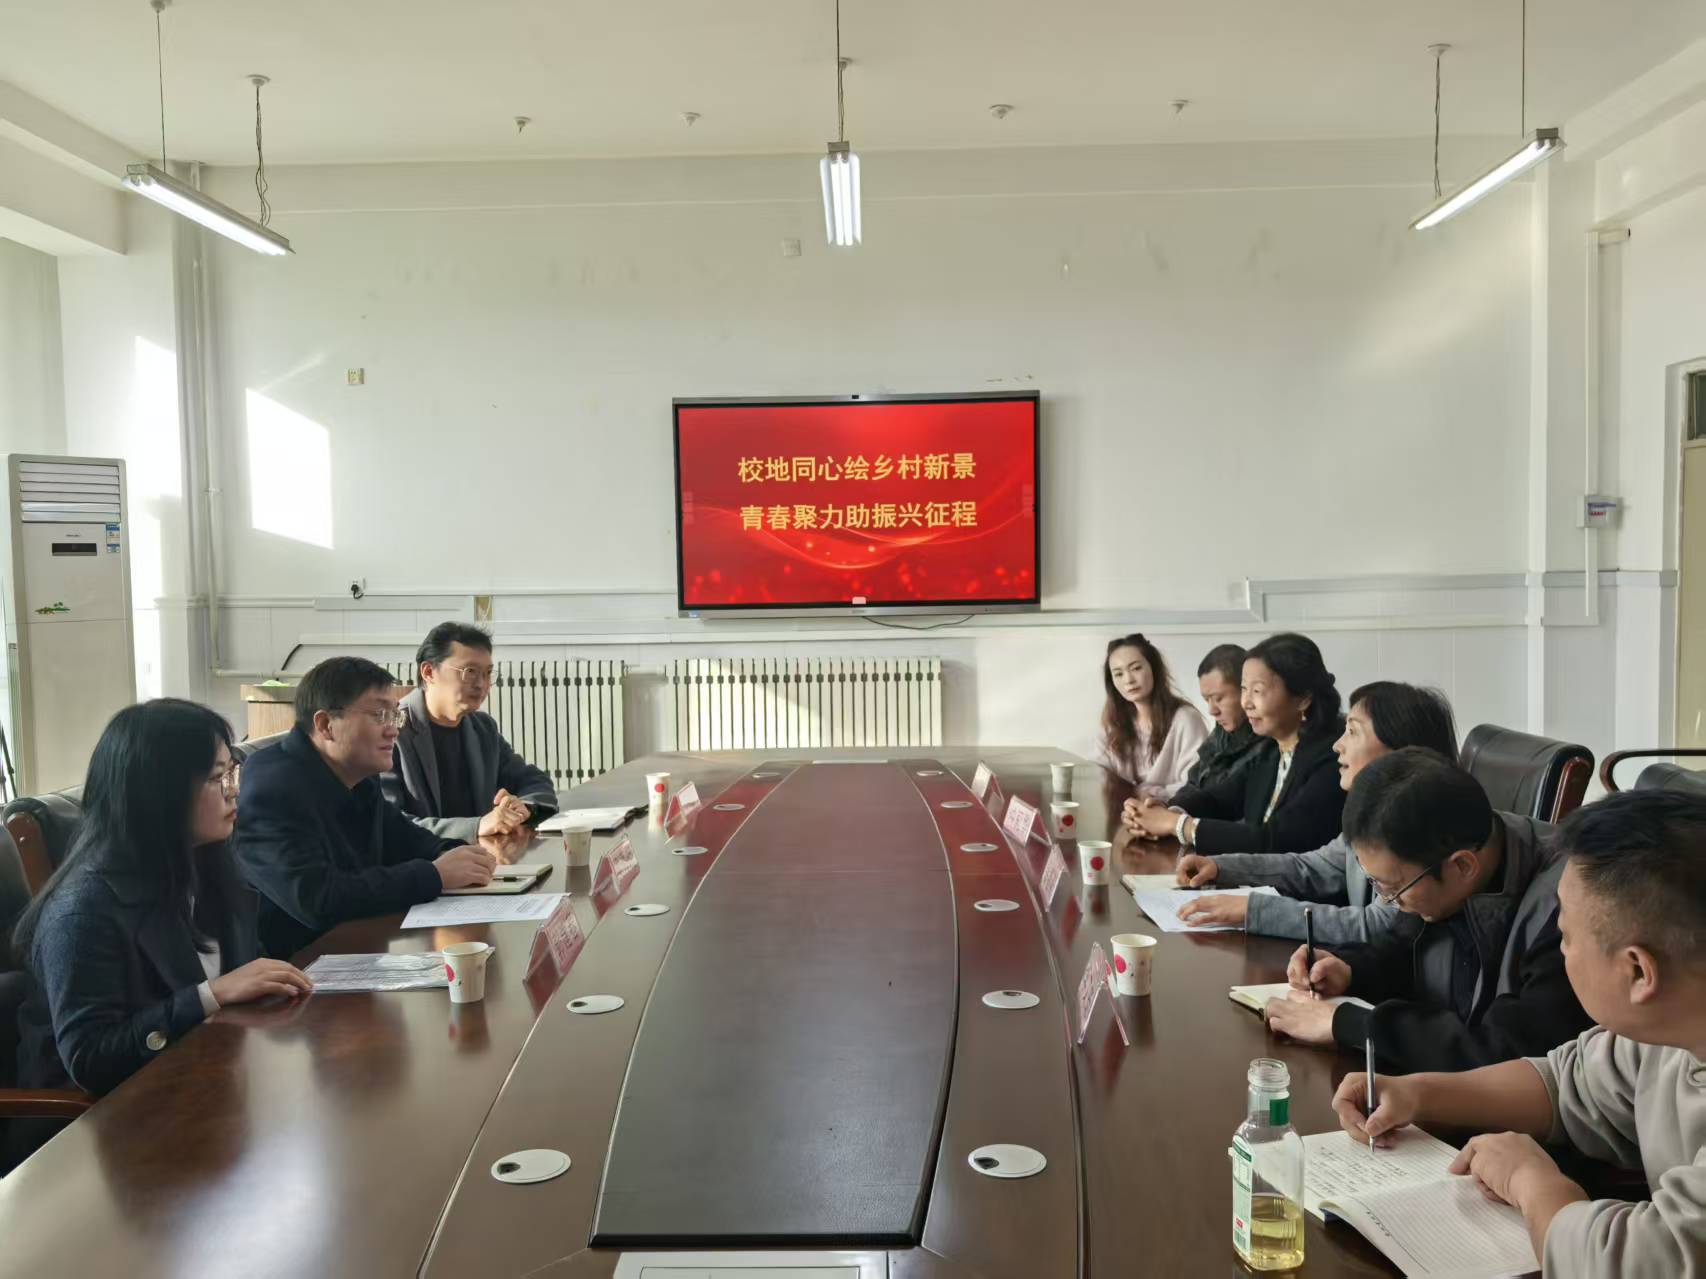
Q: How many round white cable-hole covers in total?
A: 12